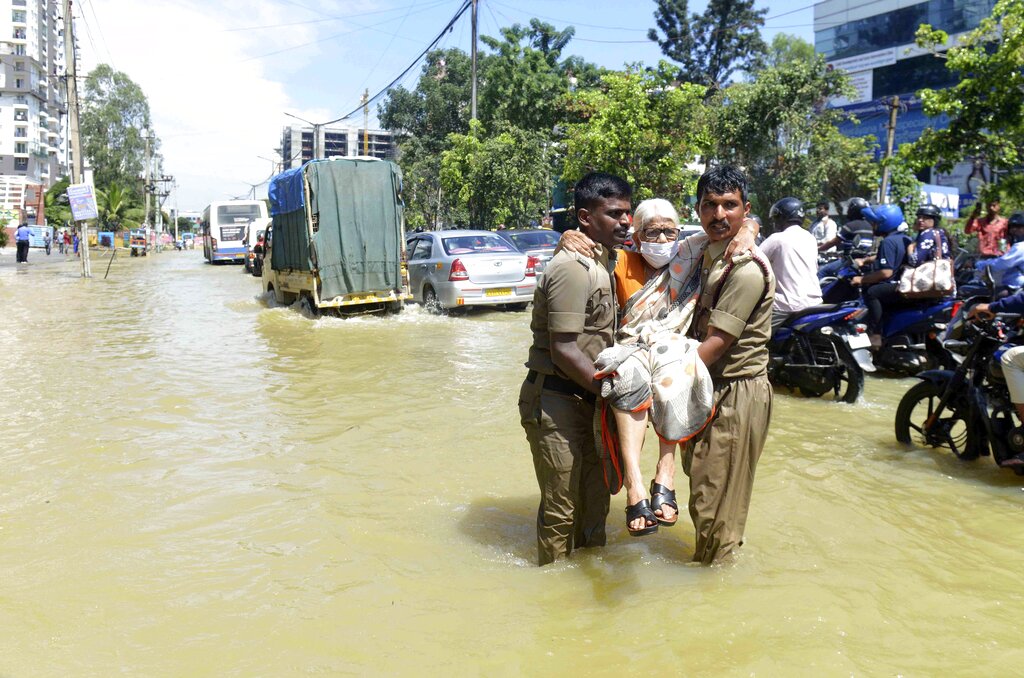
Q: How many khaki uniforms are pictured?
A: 2